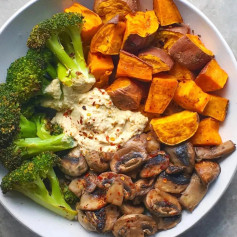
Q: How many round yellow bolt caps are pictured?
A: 0